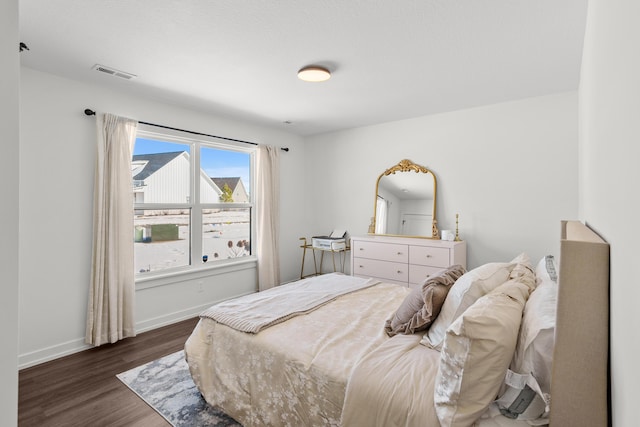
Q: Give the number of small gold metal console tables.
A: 1